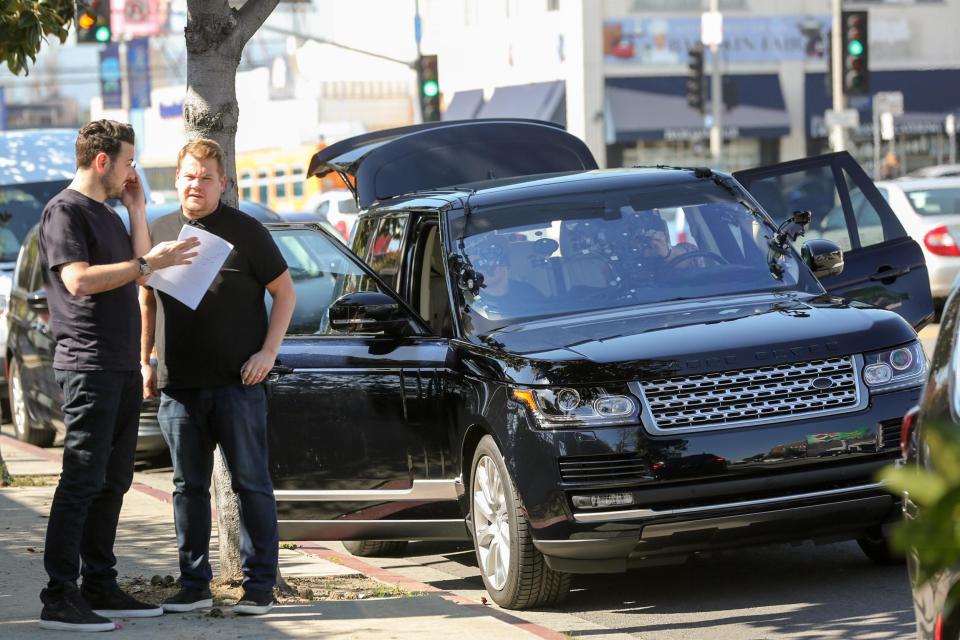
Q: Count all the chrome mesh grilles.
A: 1